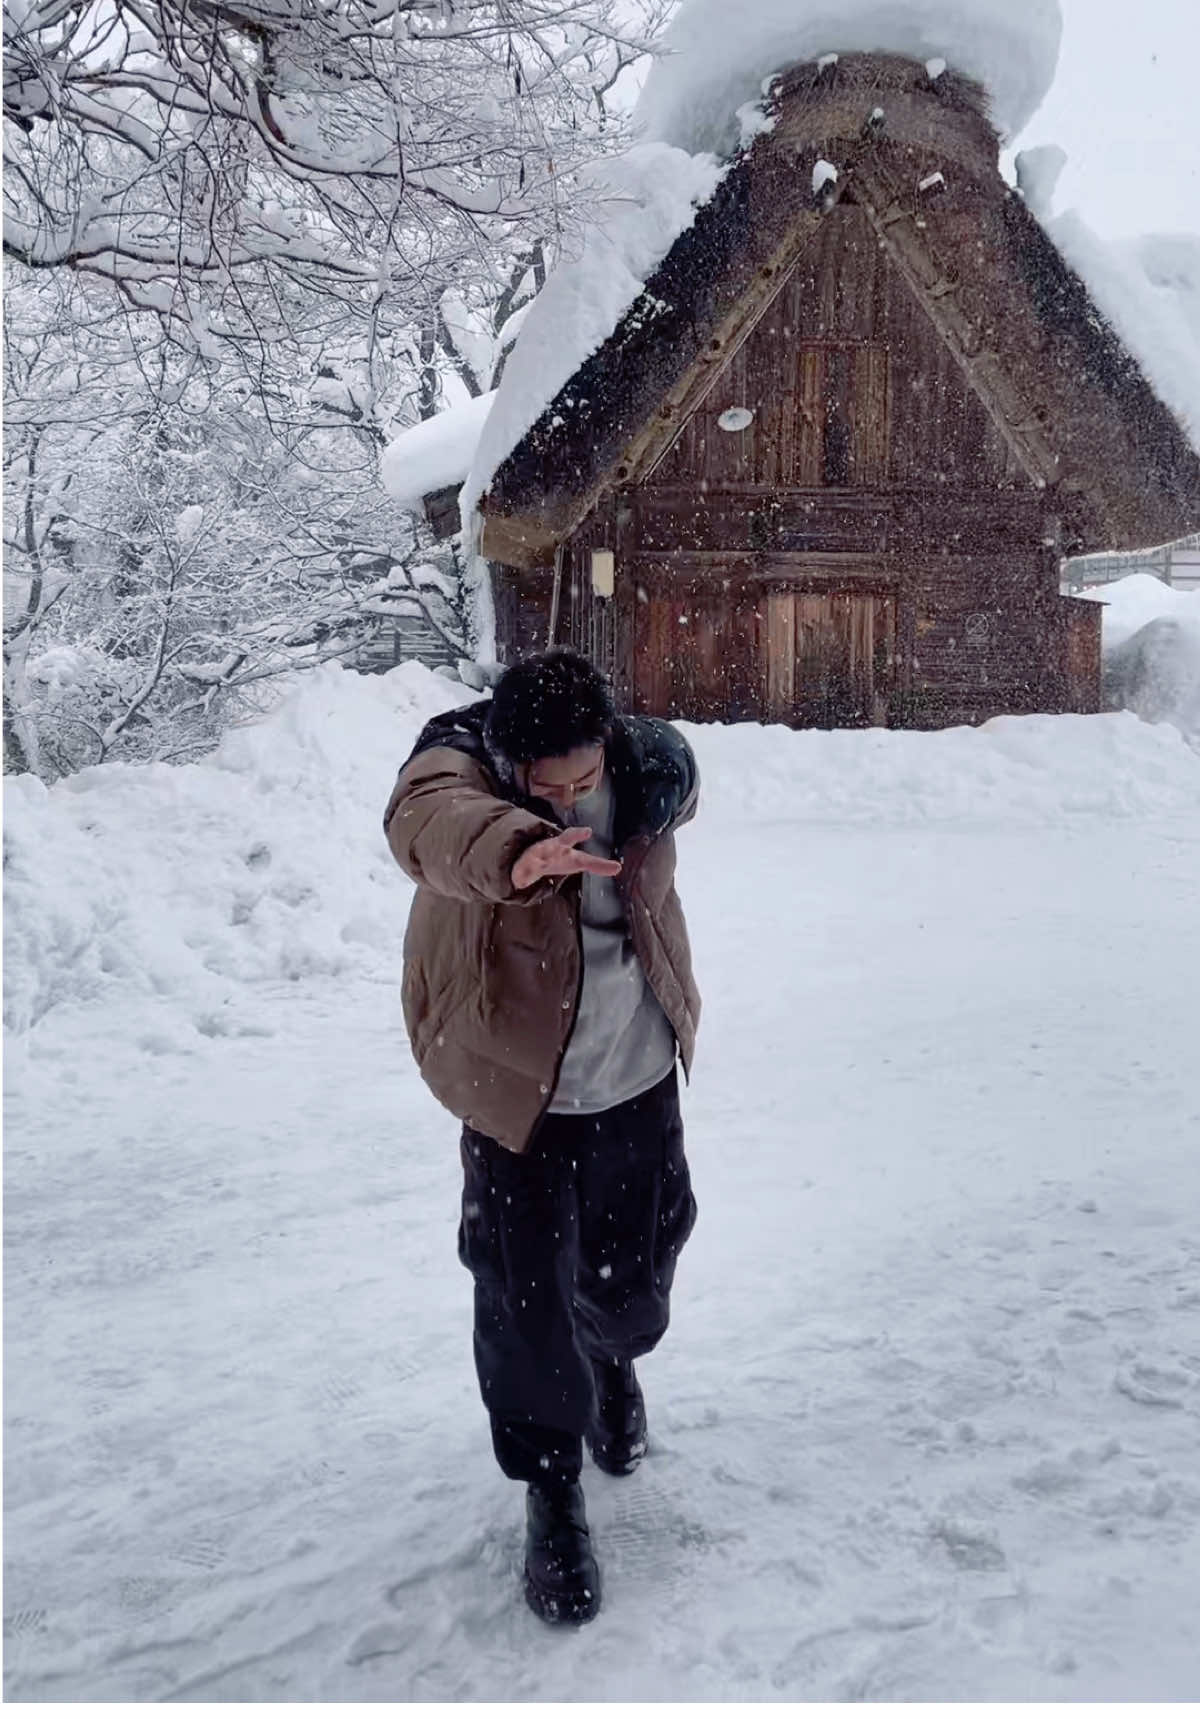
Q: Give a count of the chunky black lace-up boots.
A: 2